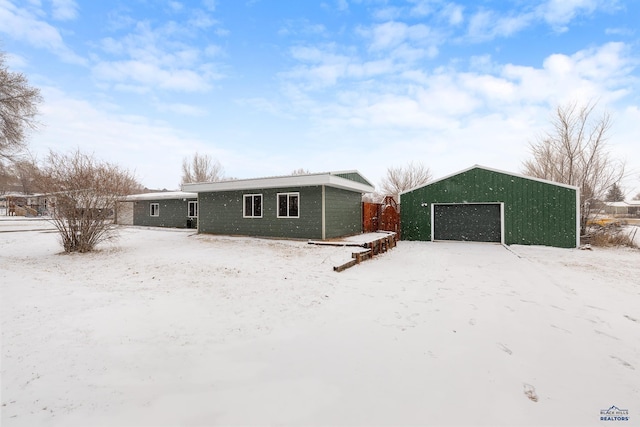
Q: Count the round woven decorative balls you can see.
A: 0